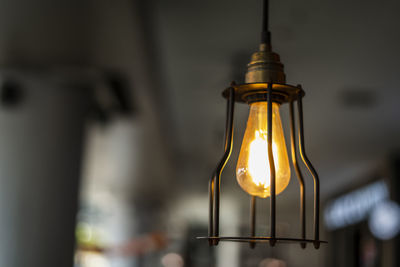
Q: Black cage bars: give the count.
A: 6